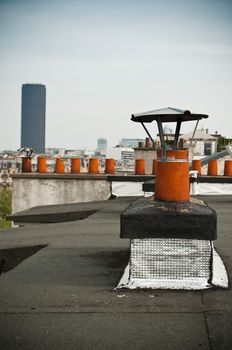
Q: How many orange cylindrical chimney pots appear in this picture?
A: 12